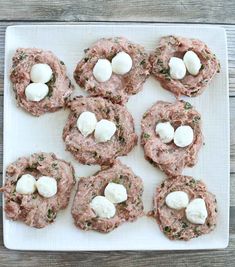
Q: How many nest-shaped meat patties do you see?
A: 8